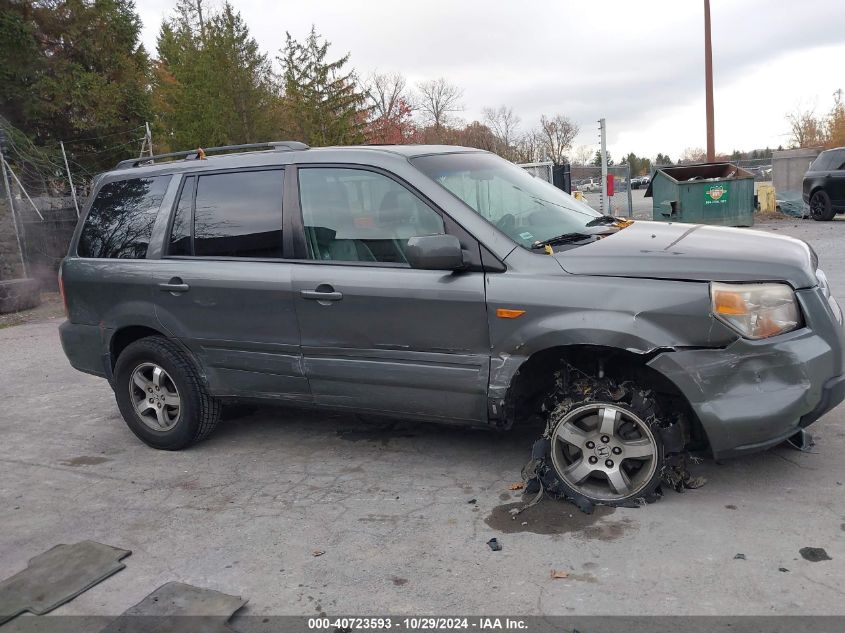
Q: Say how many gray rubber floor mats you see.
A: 2